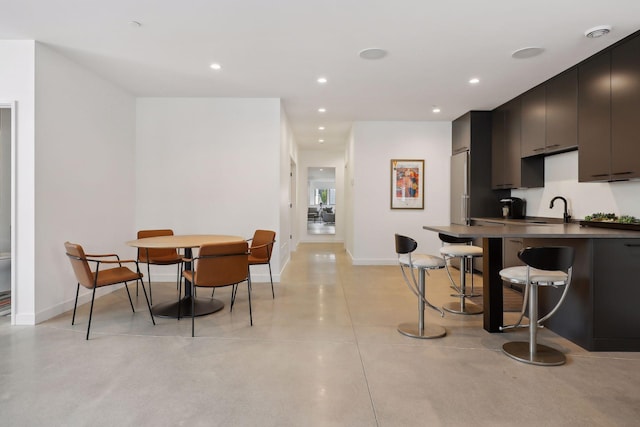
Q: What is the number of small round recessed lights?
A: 7